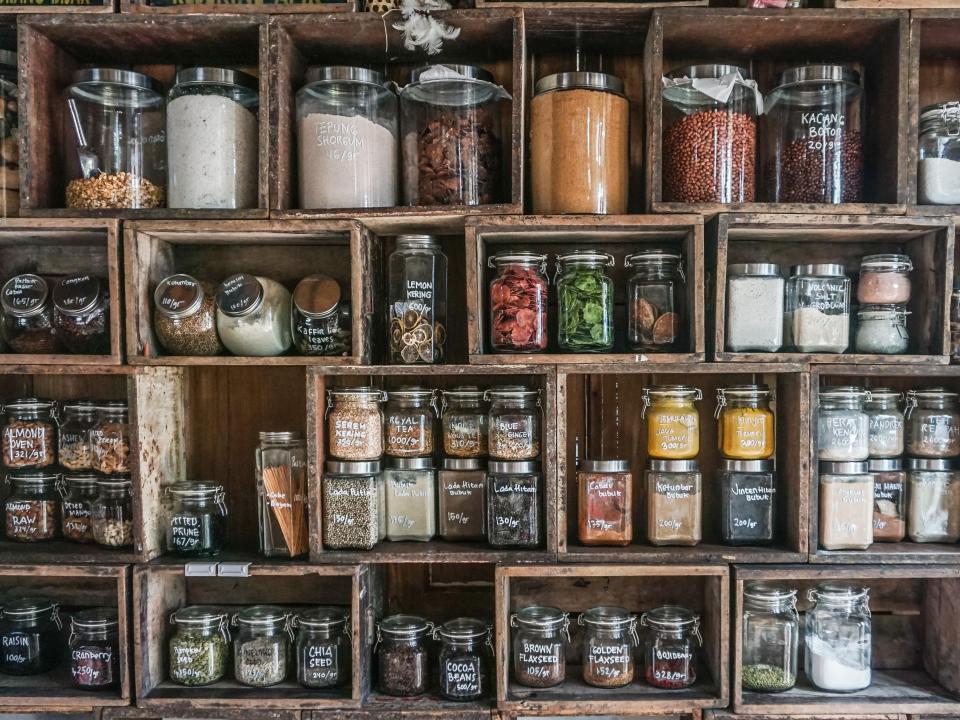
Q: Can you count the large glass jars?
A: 7